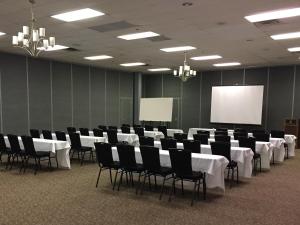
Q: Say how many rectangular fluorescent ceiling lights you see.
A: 13